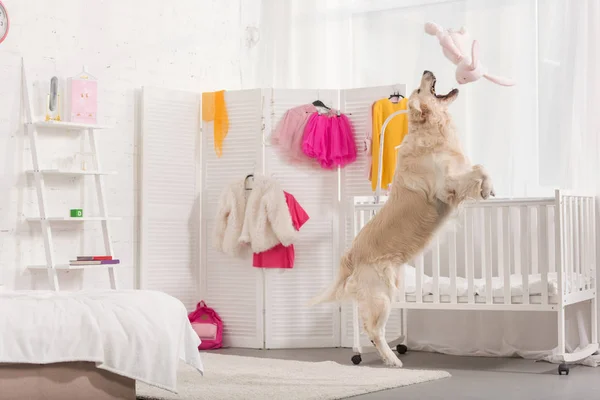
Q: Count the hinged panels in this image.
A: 4